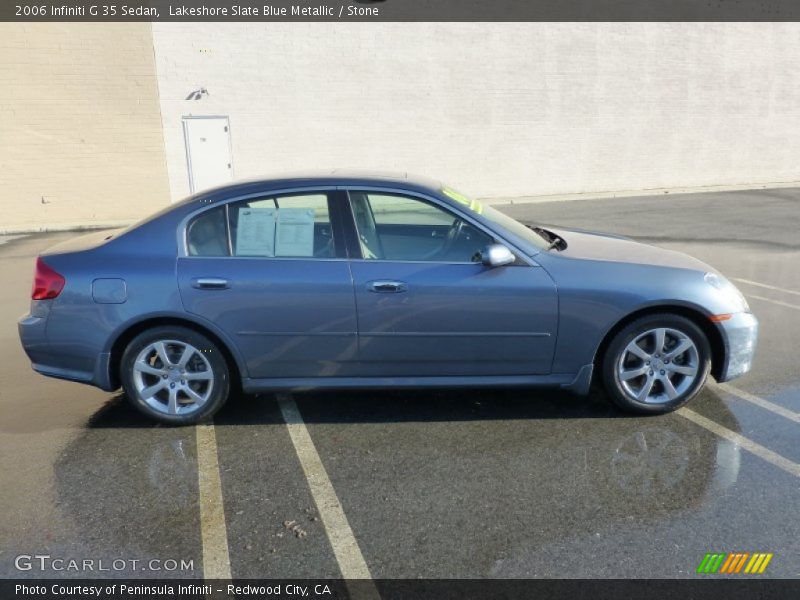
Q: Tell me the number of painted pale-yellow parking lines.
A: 6